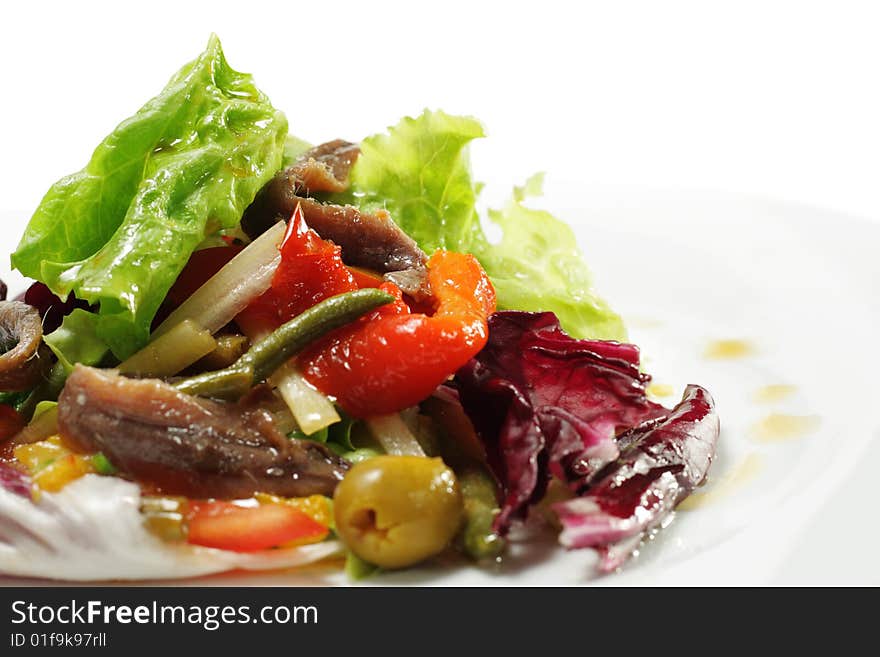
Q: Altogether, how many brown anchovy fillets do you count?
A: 3